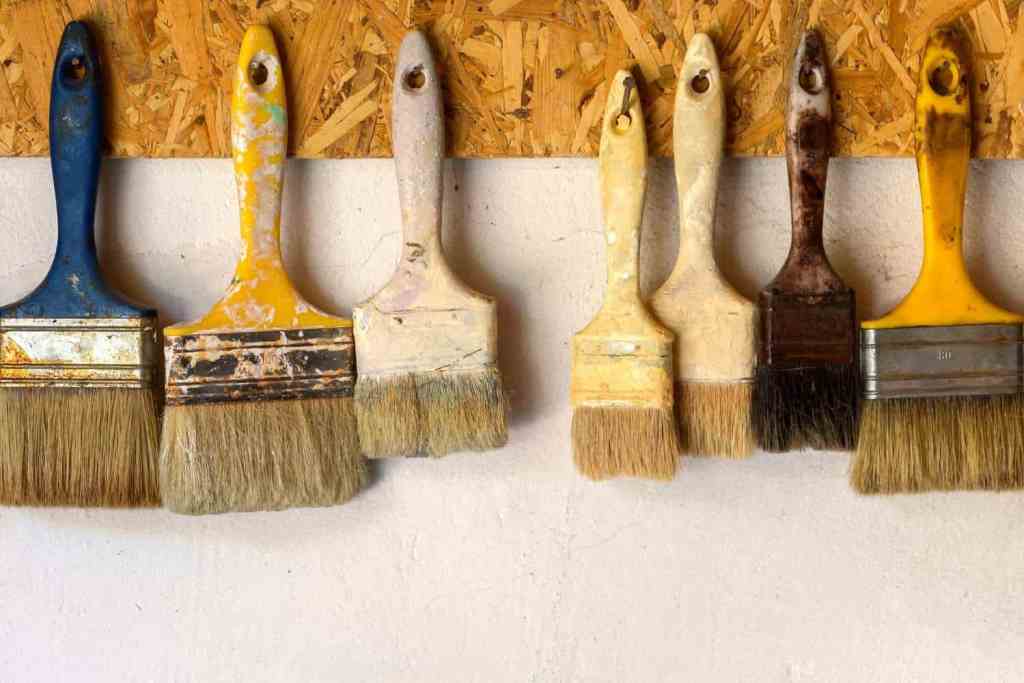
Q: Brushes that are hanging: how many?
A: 7